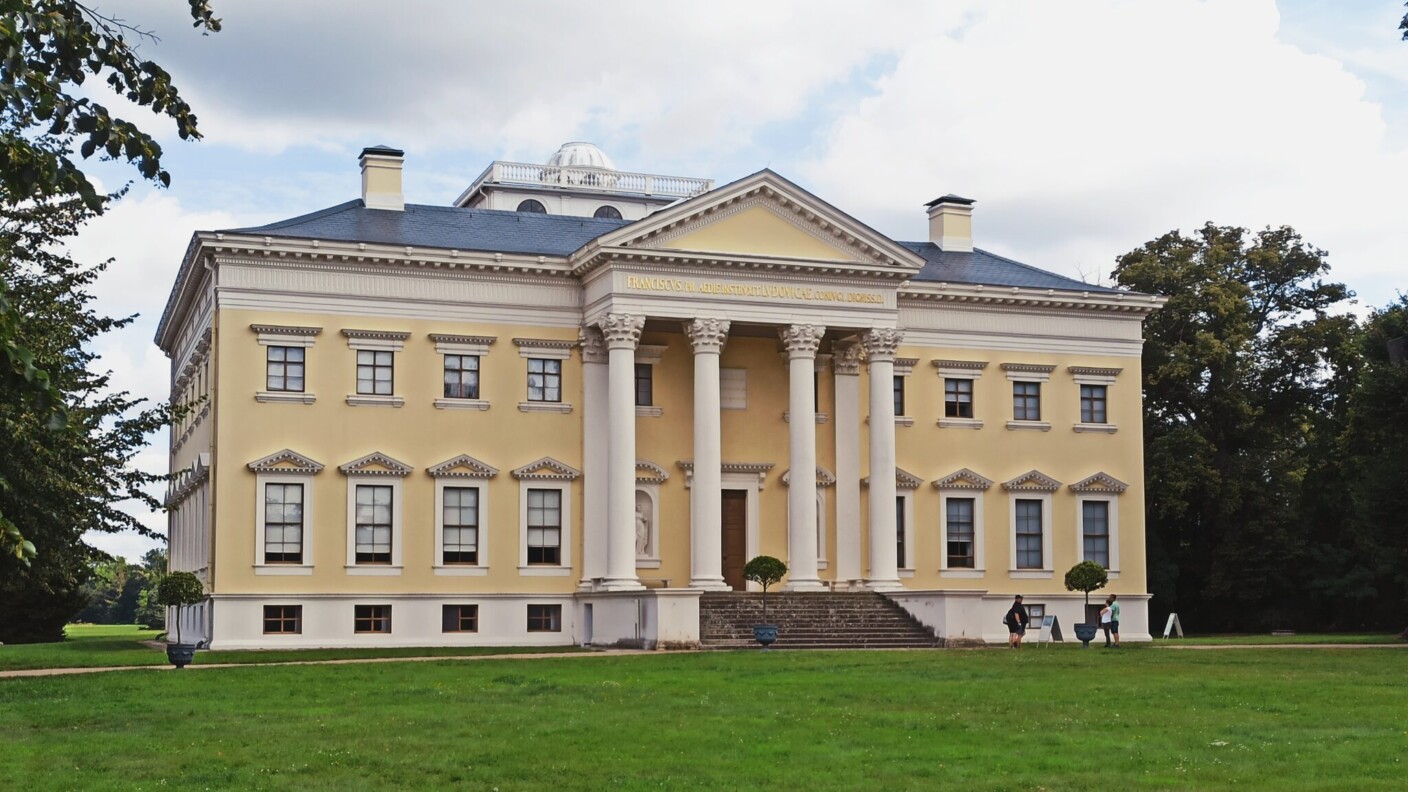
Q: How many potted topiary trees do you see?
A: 3